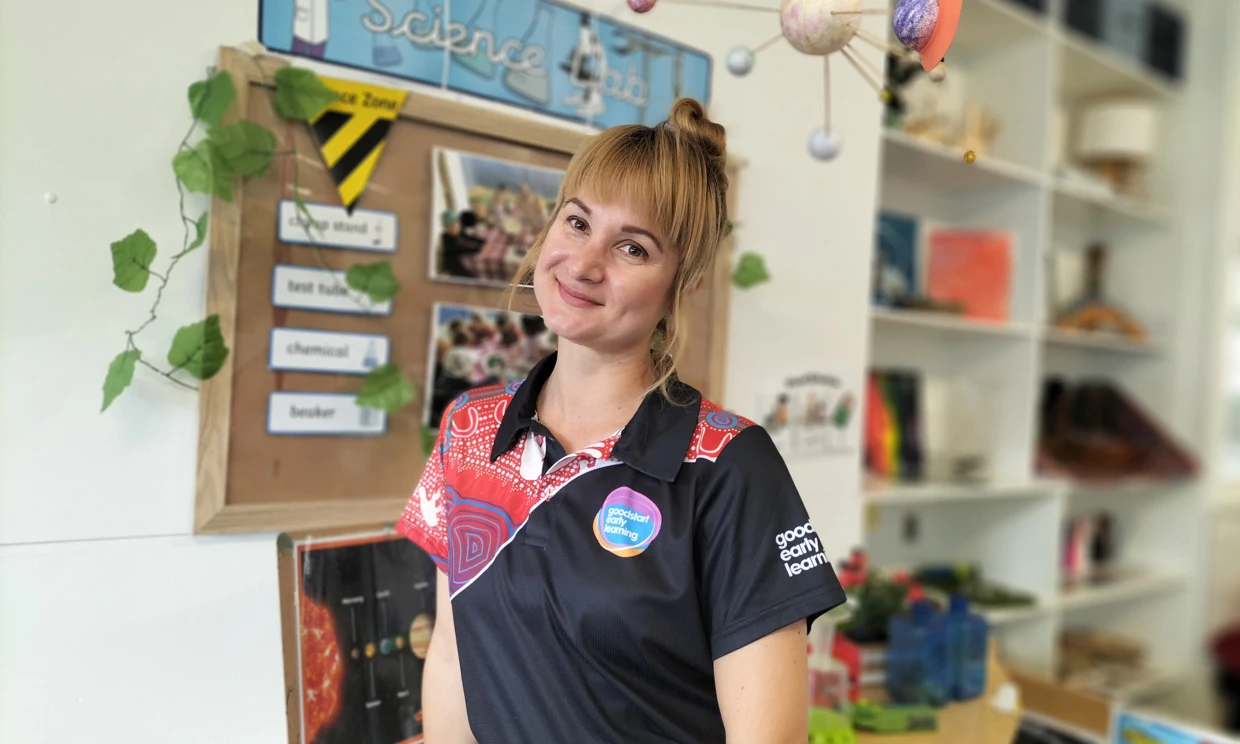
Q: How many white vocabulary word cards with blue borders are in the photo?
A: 4